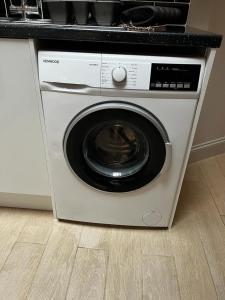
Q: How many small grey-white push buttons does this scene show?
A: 5